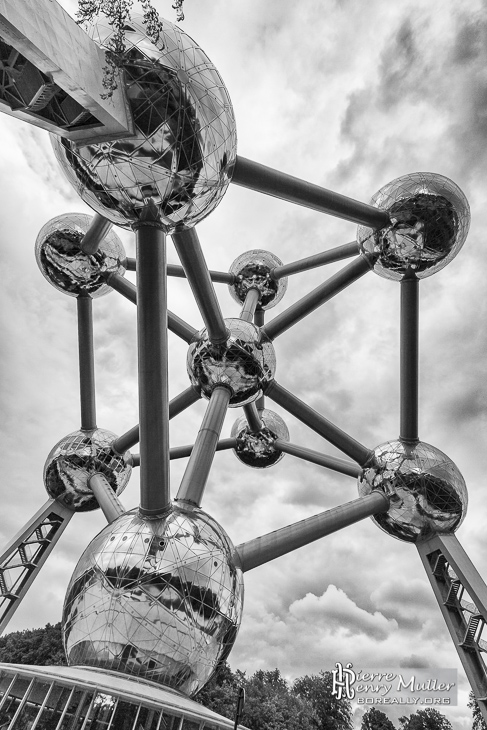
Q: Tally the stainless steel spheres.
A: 9